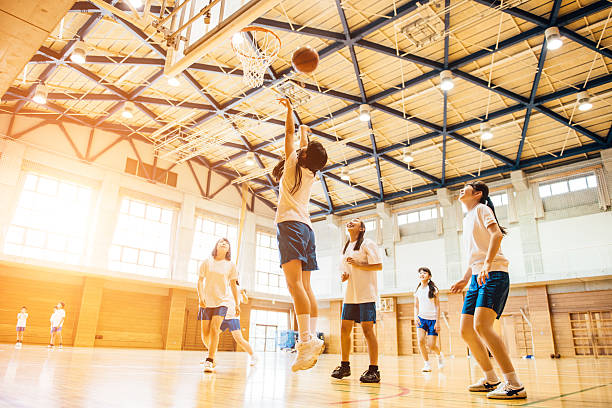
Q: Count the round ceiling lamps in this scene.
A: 14